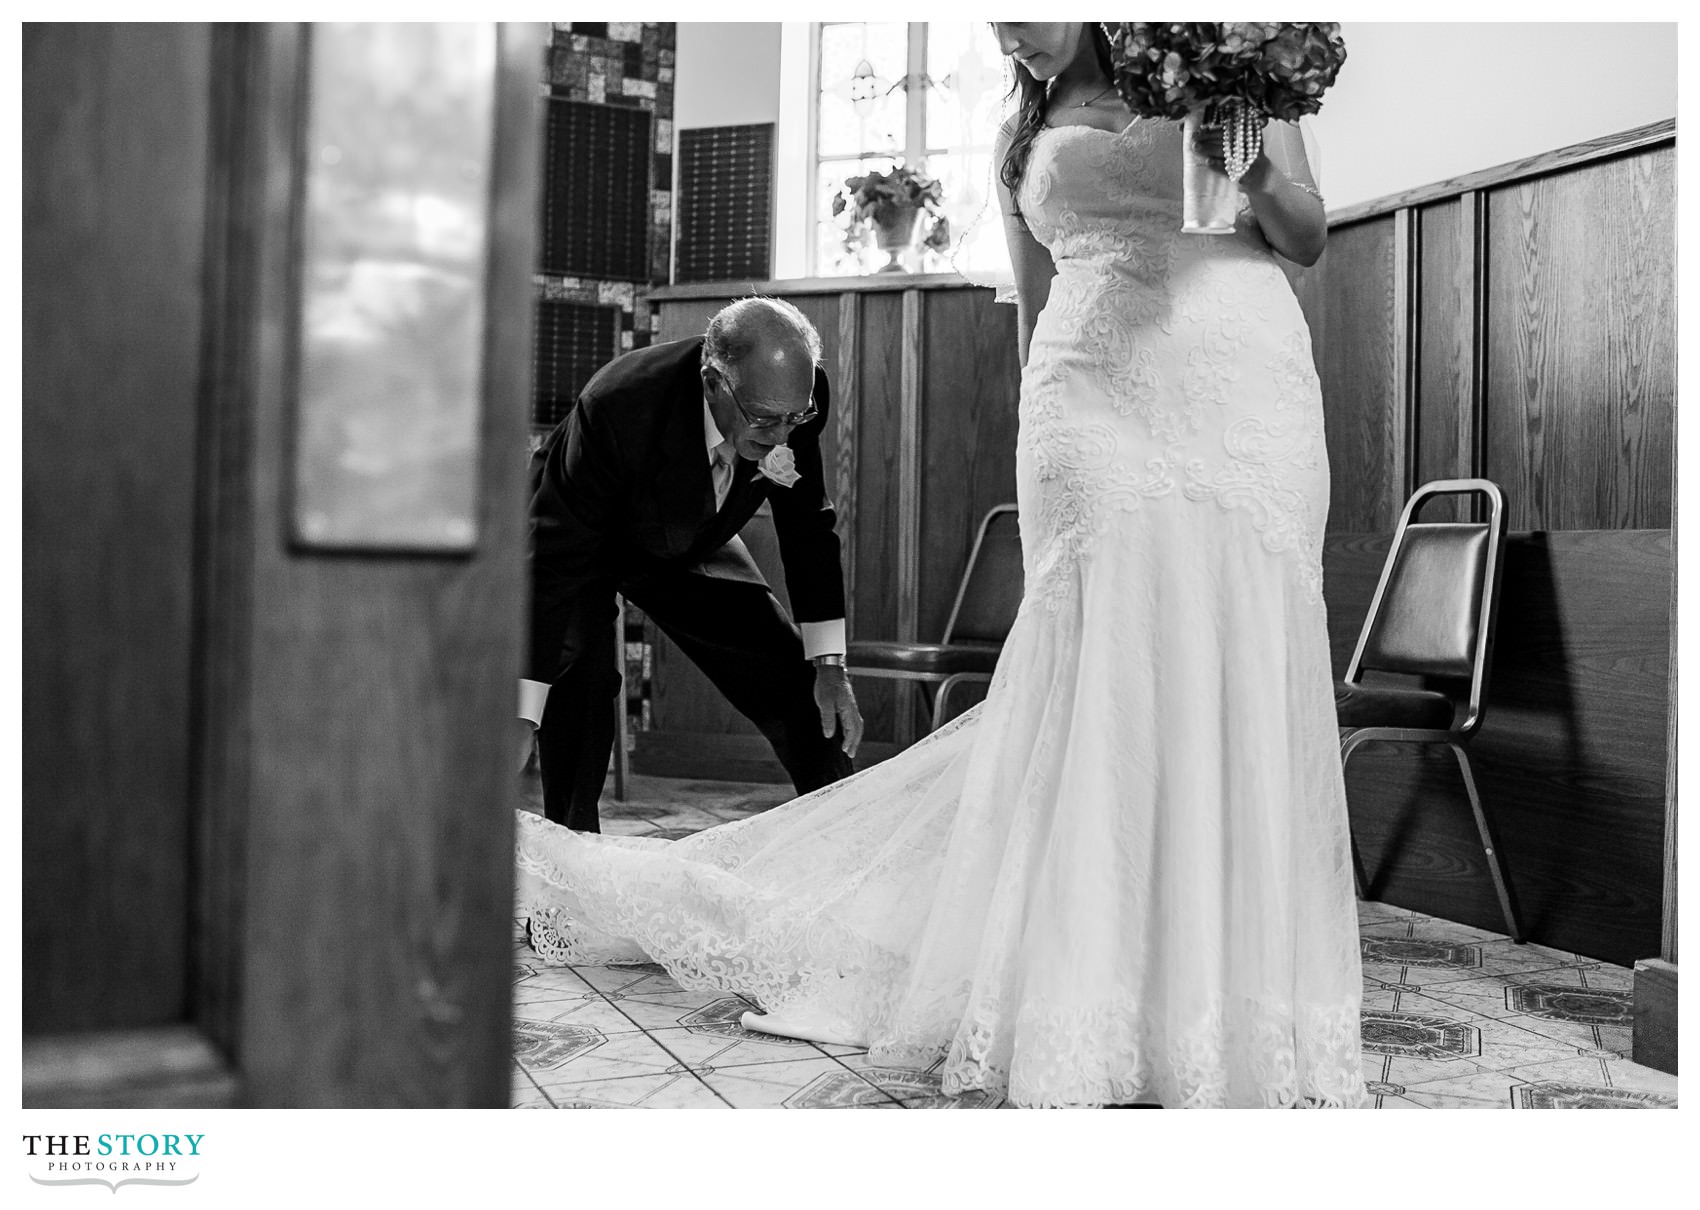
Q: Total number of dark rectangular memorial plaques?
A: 3